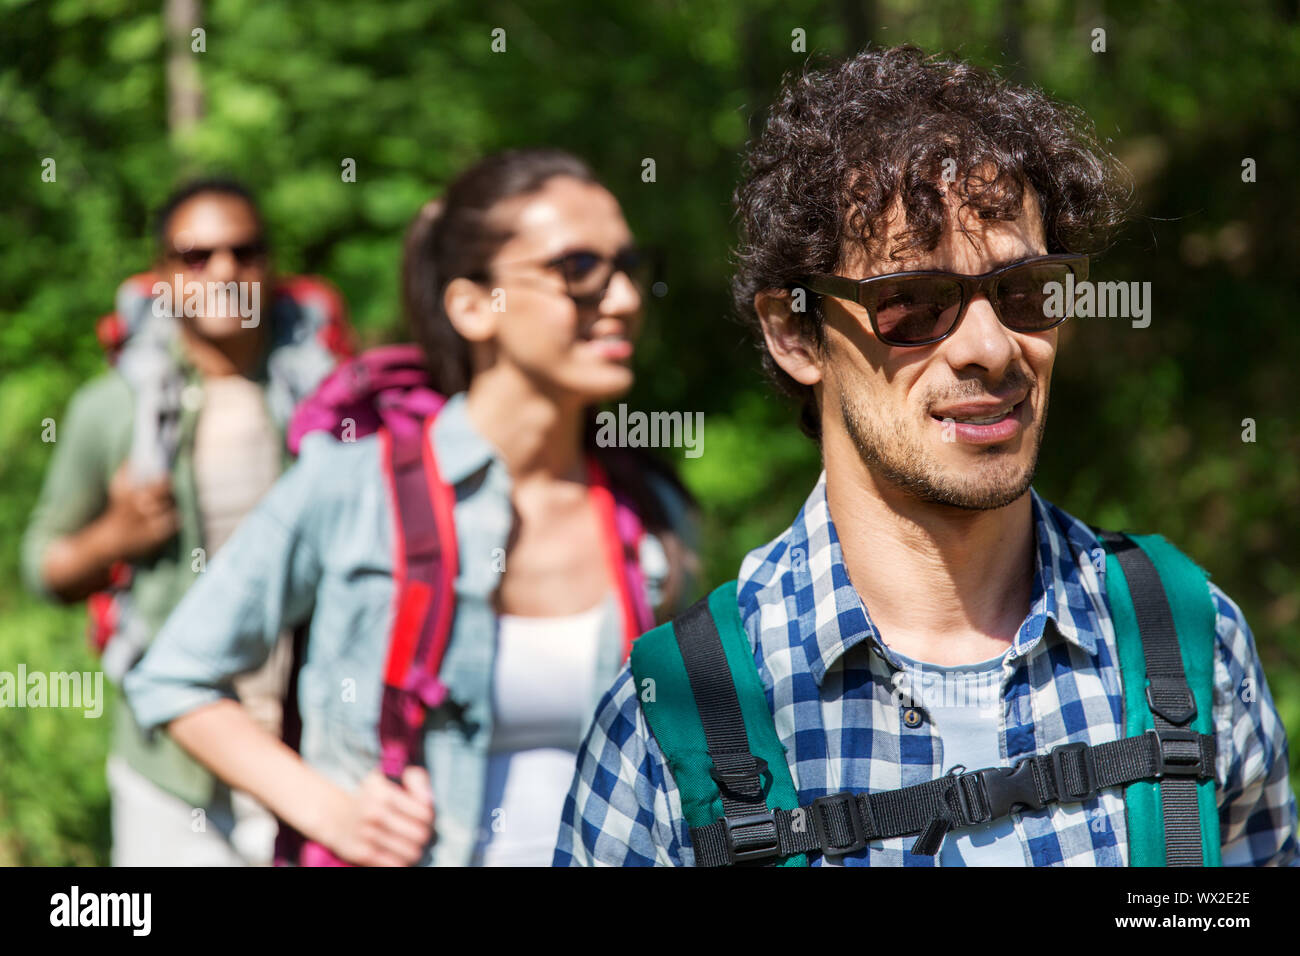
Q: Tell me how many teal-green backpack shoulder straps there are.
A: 2